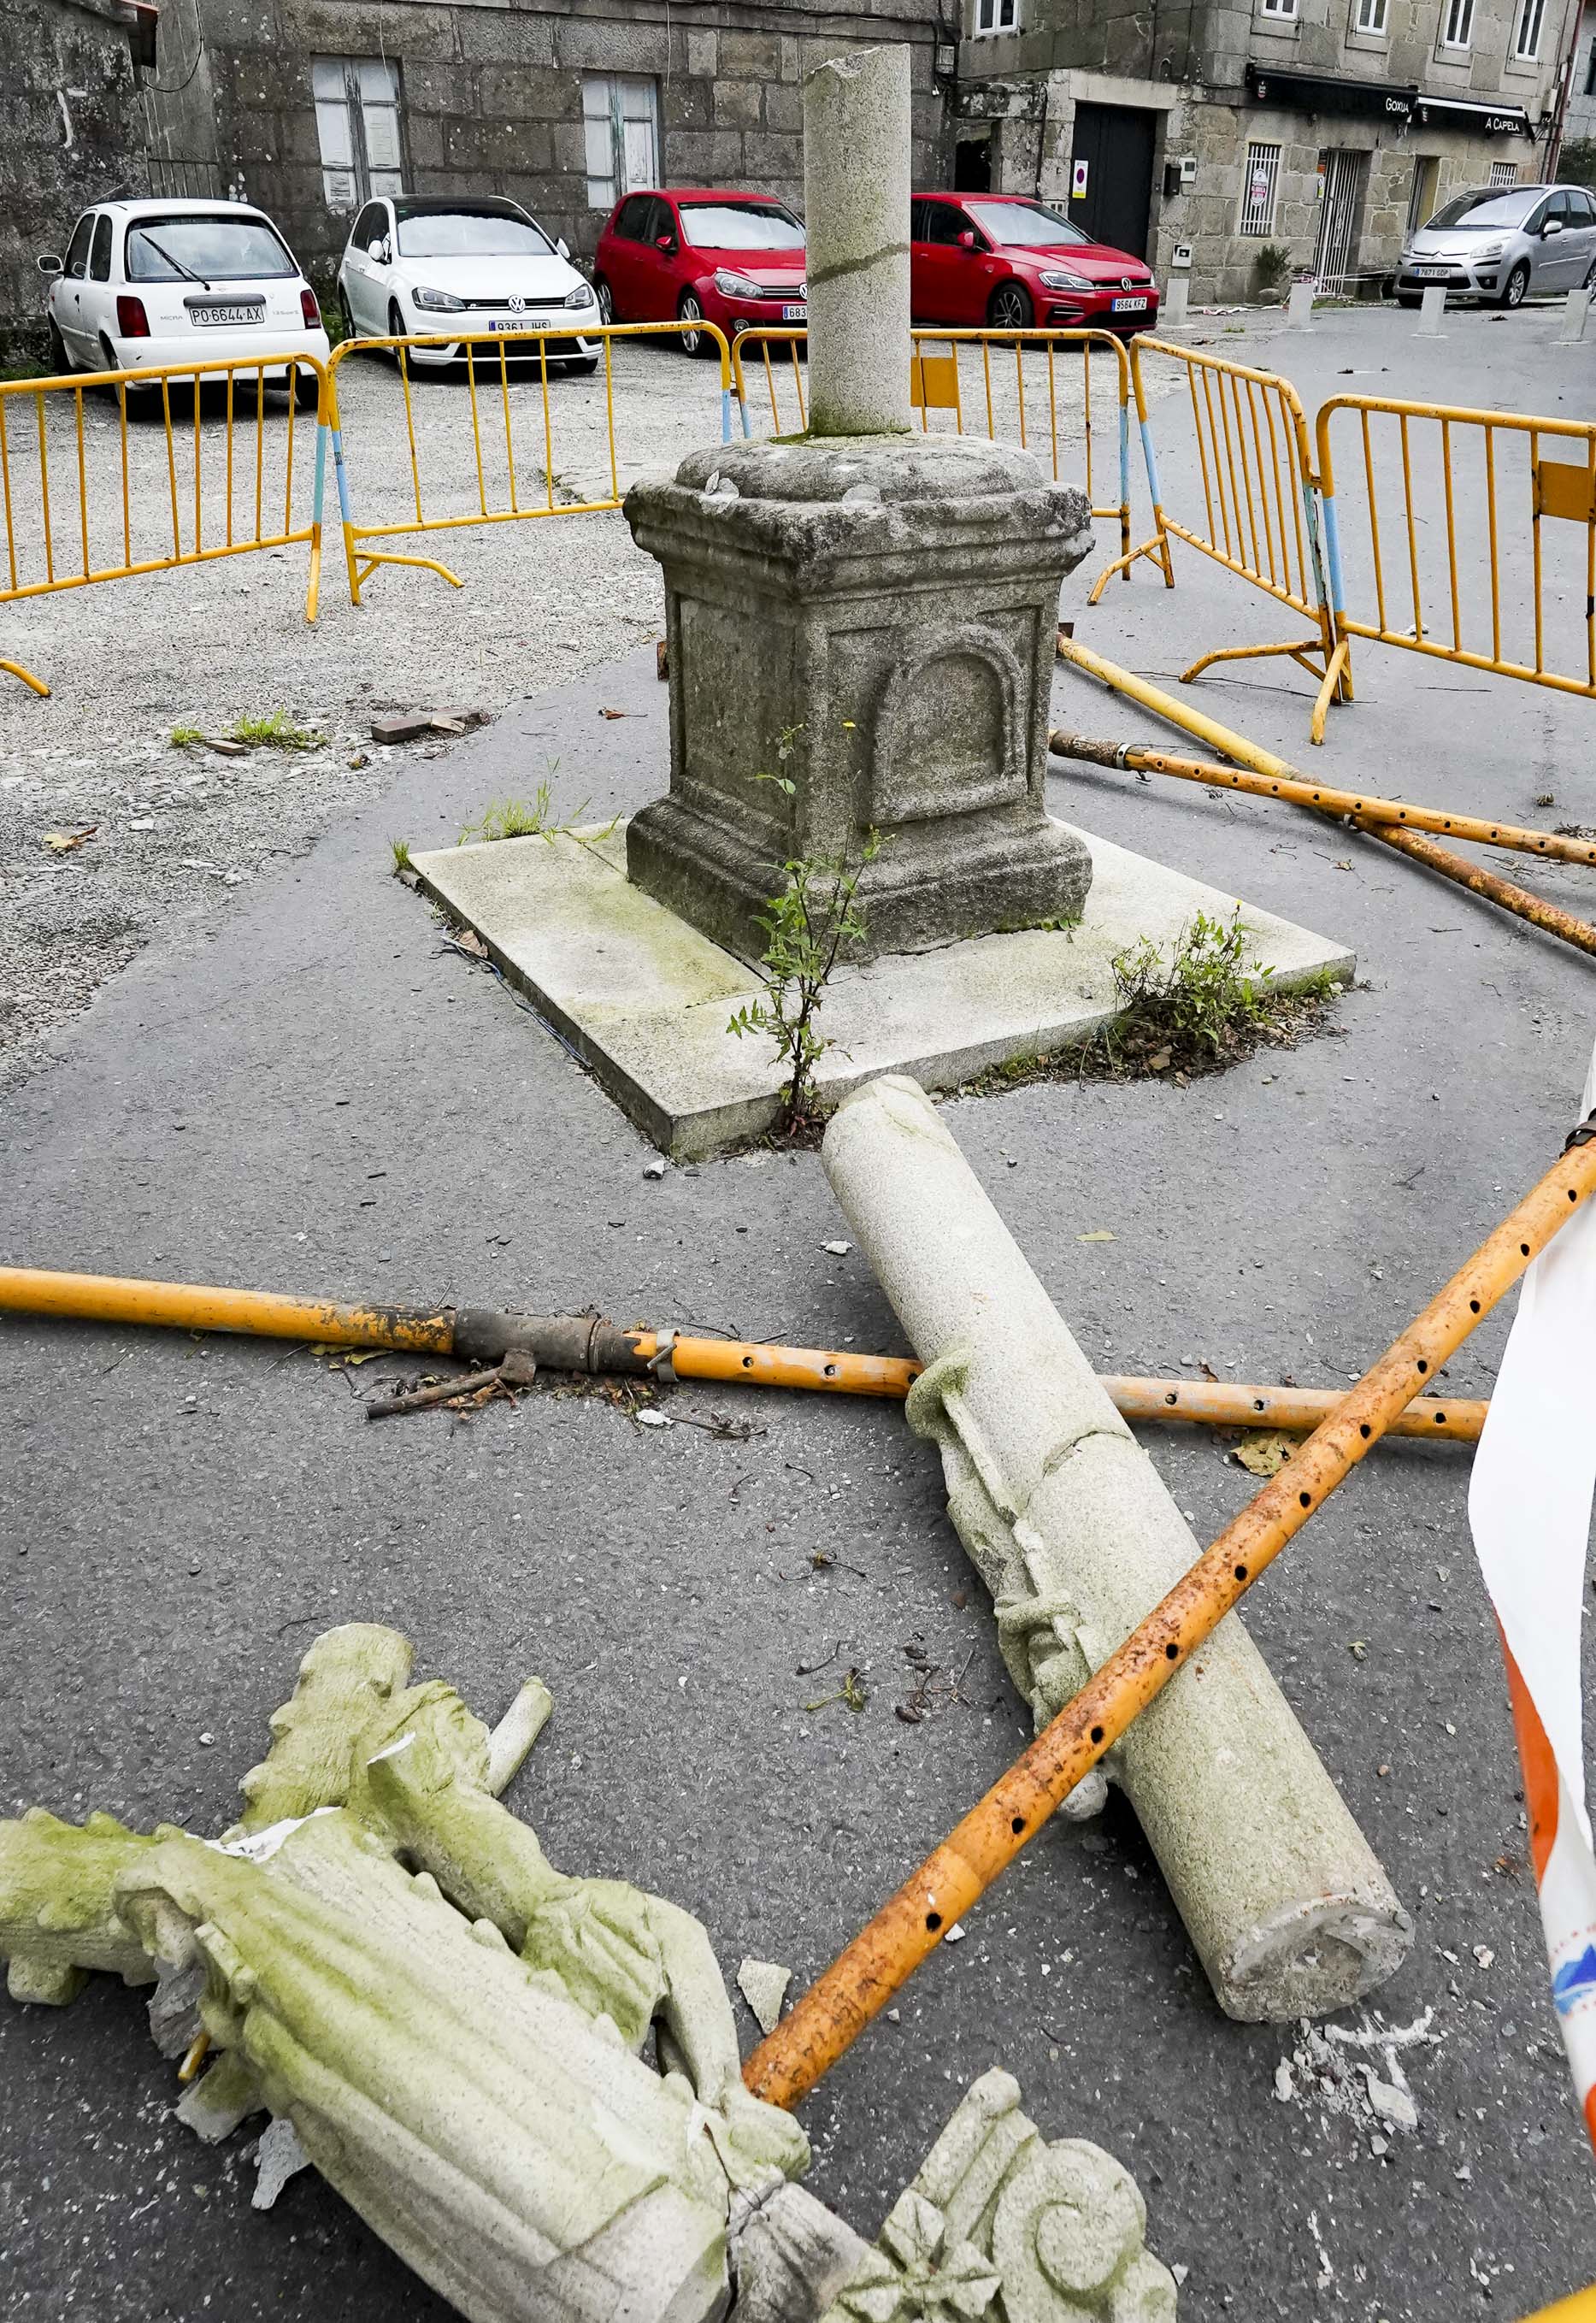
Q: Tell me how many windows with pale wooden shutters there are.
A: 2